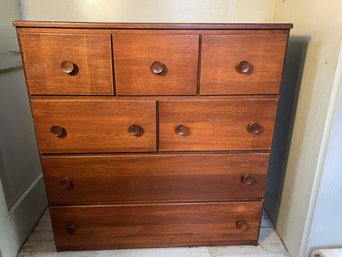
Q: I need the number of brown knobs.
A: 11